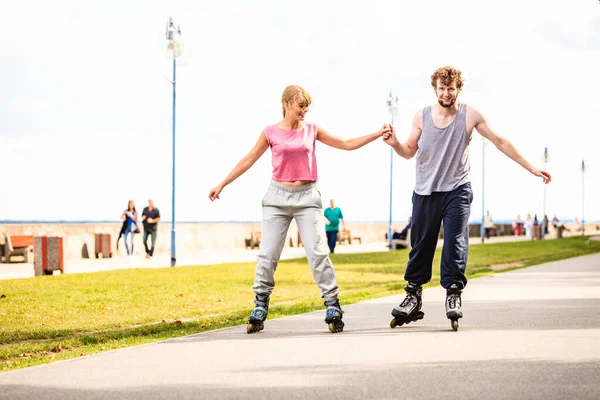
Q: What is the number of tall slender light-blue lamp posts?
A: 5